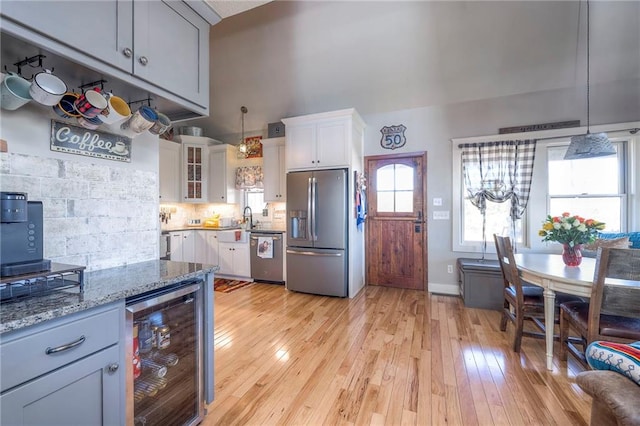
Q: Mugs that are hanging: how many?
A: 8